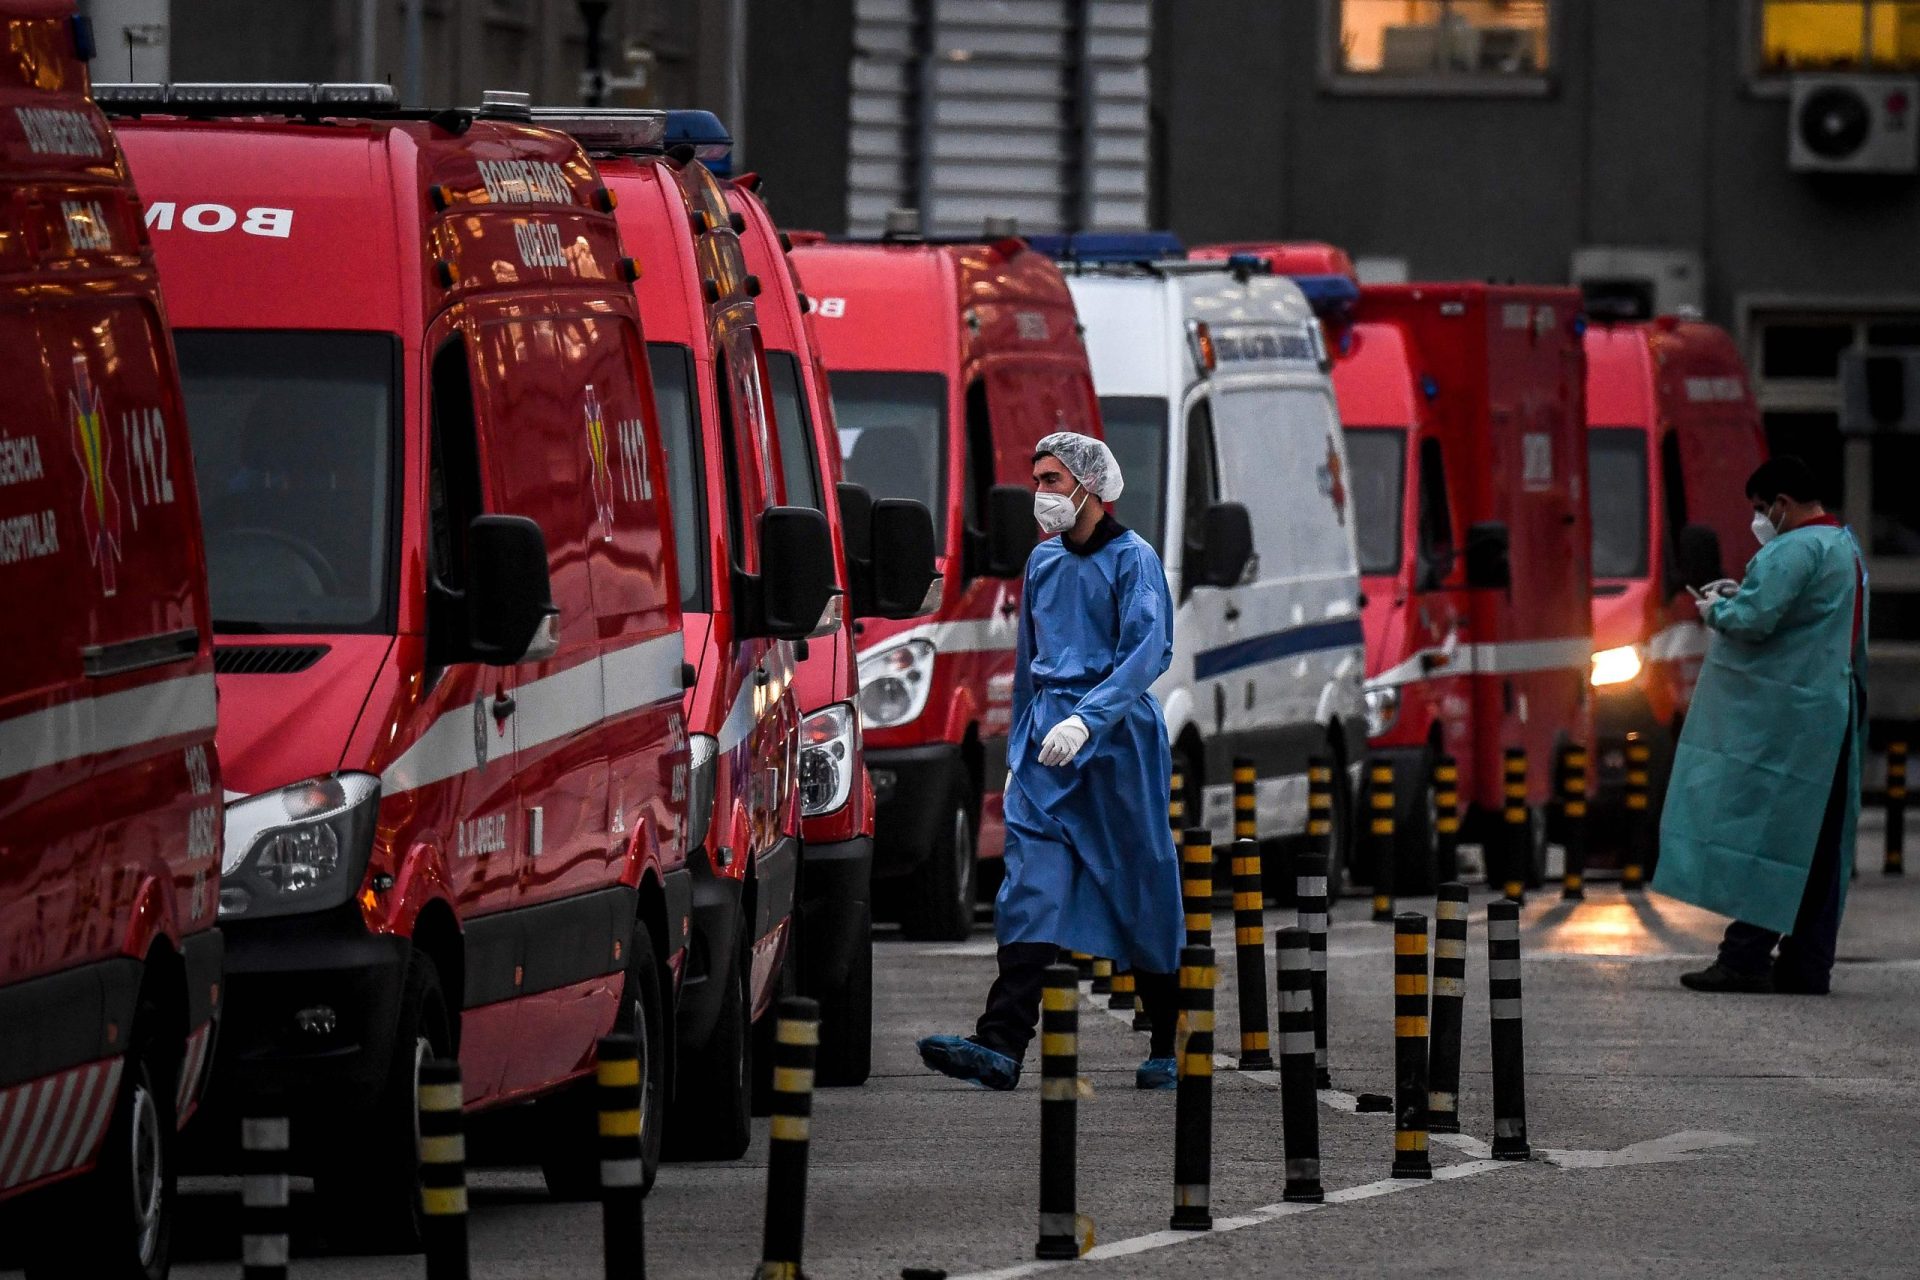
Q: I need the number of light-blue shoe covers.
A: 2